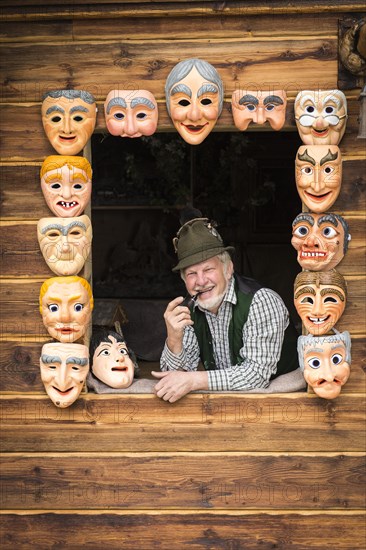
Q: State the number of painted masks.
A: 14